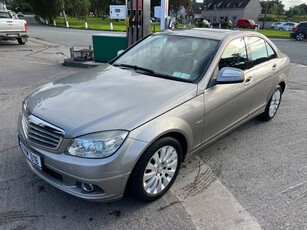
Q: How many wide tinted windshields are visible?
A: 1